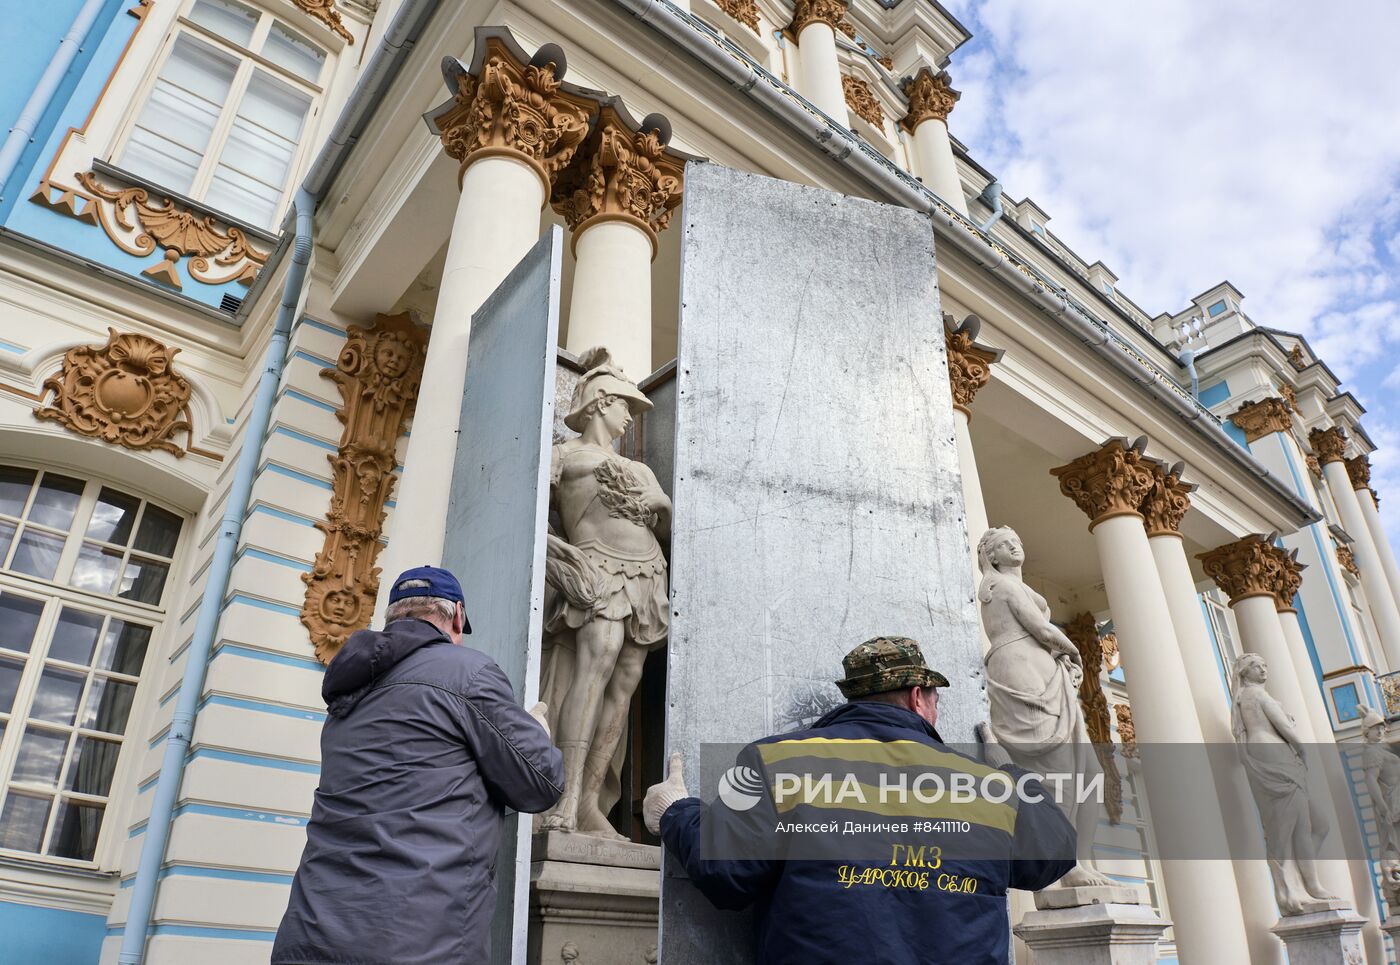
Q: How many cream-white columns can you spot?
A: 11